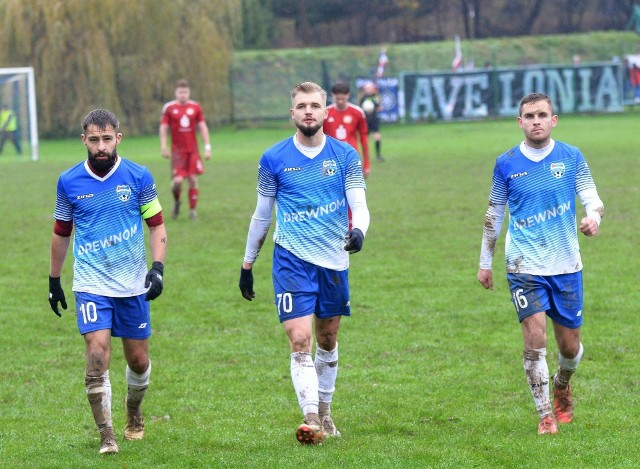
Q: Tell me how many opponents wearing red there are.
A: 2